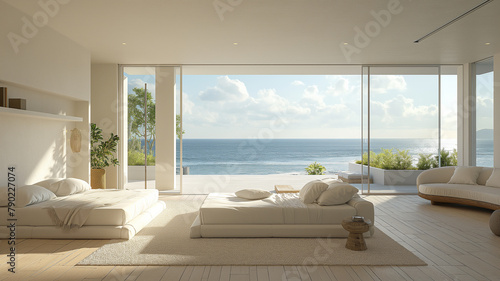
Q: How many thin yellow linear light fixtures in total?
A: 0